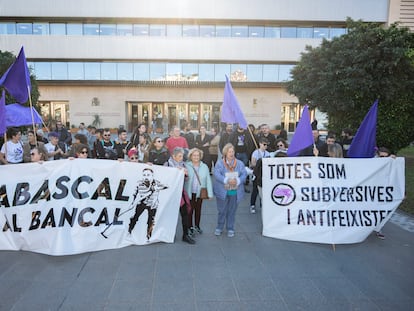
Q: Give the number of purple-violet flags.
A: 6